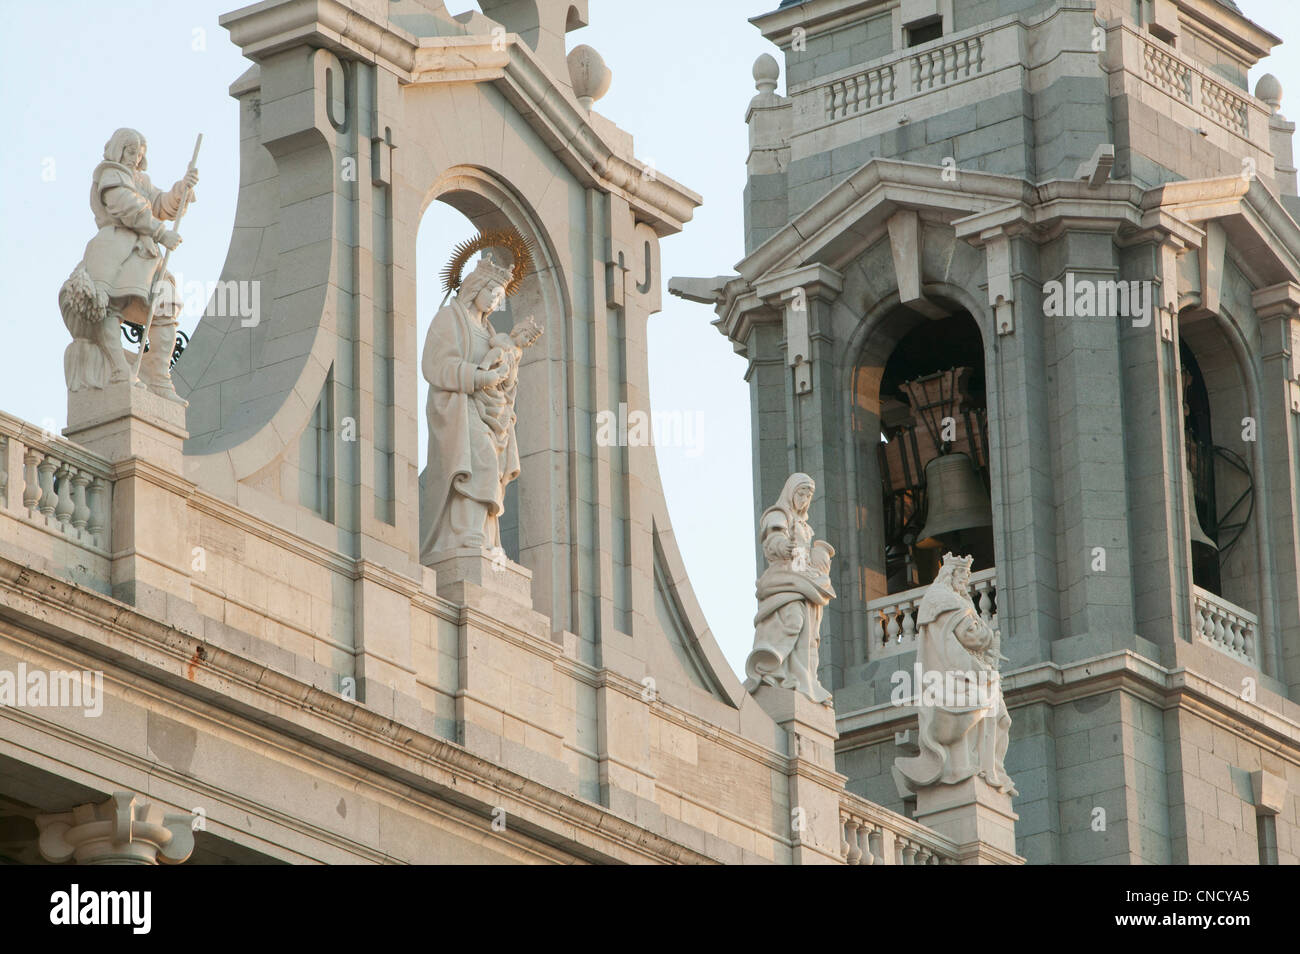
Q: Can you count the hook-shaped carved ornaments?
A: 2